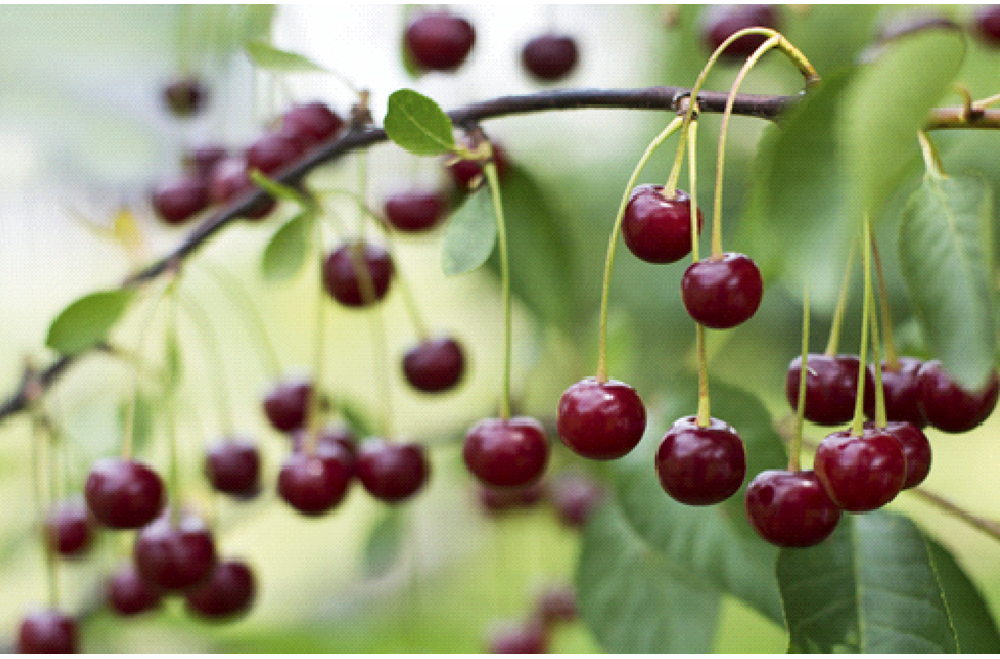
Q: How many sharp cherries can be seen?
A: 11